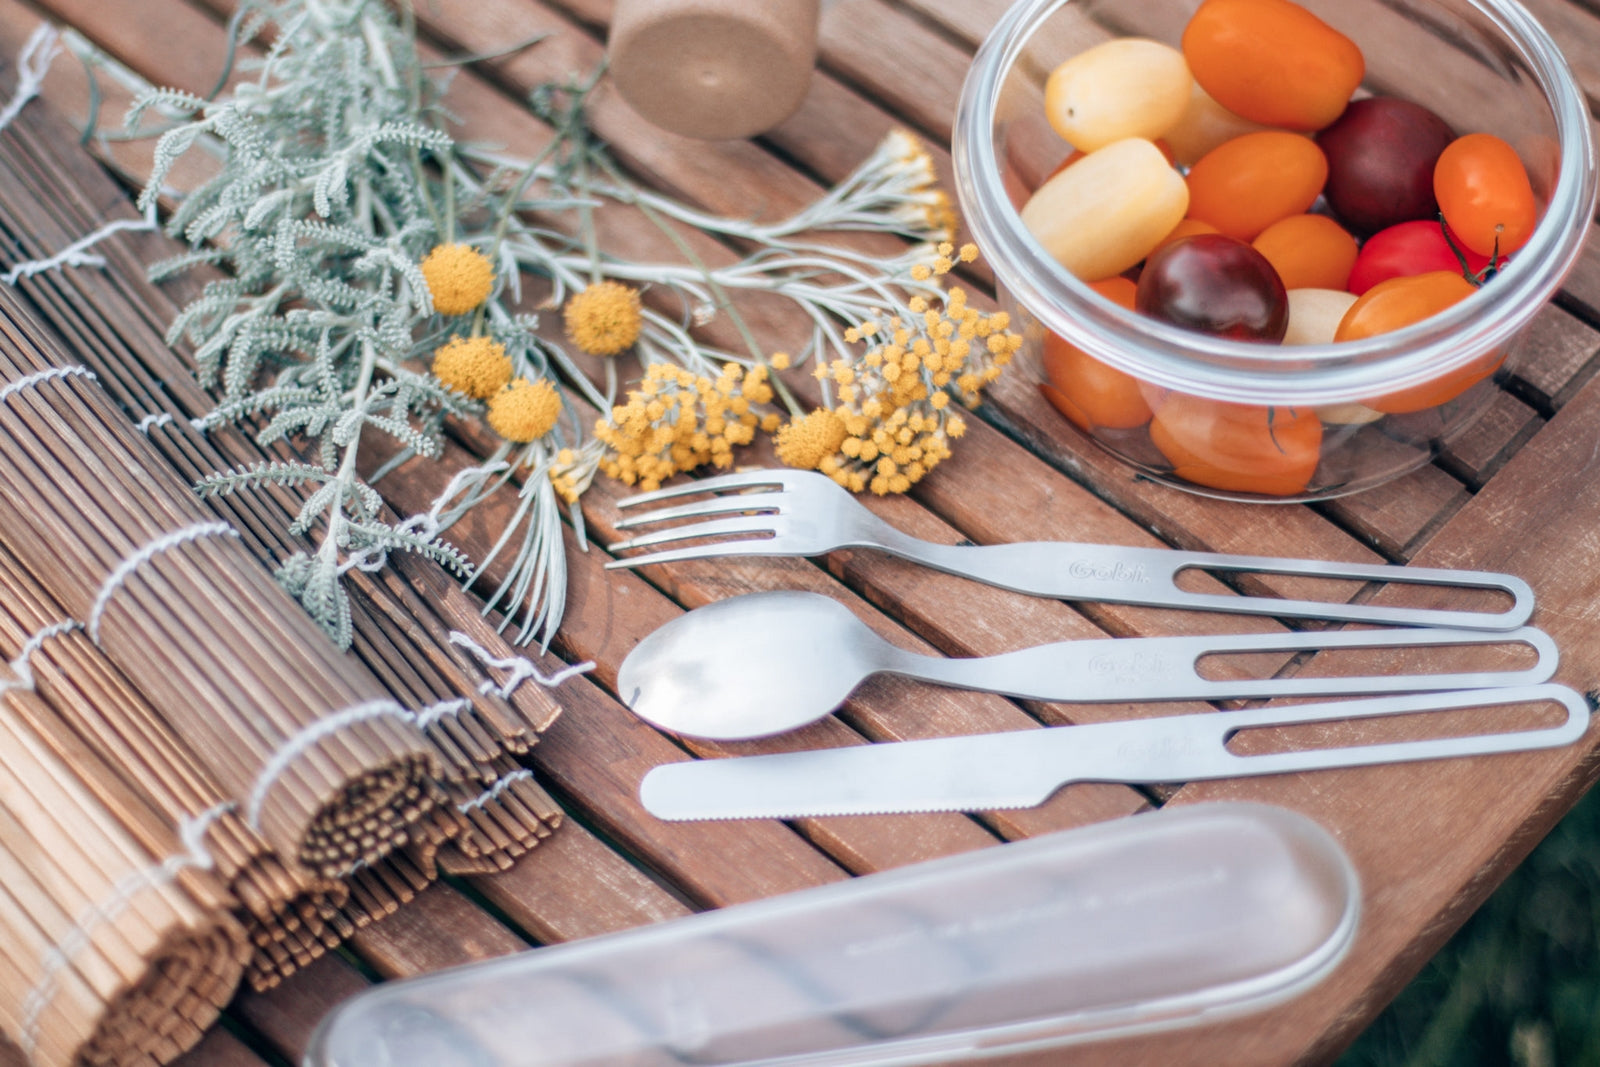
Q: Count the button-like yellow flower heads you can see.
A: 5